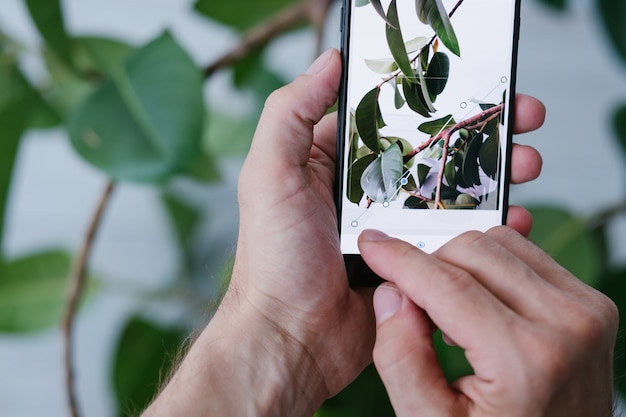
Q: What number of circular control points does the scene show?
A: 5